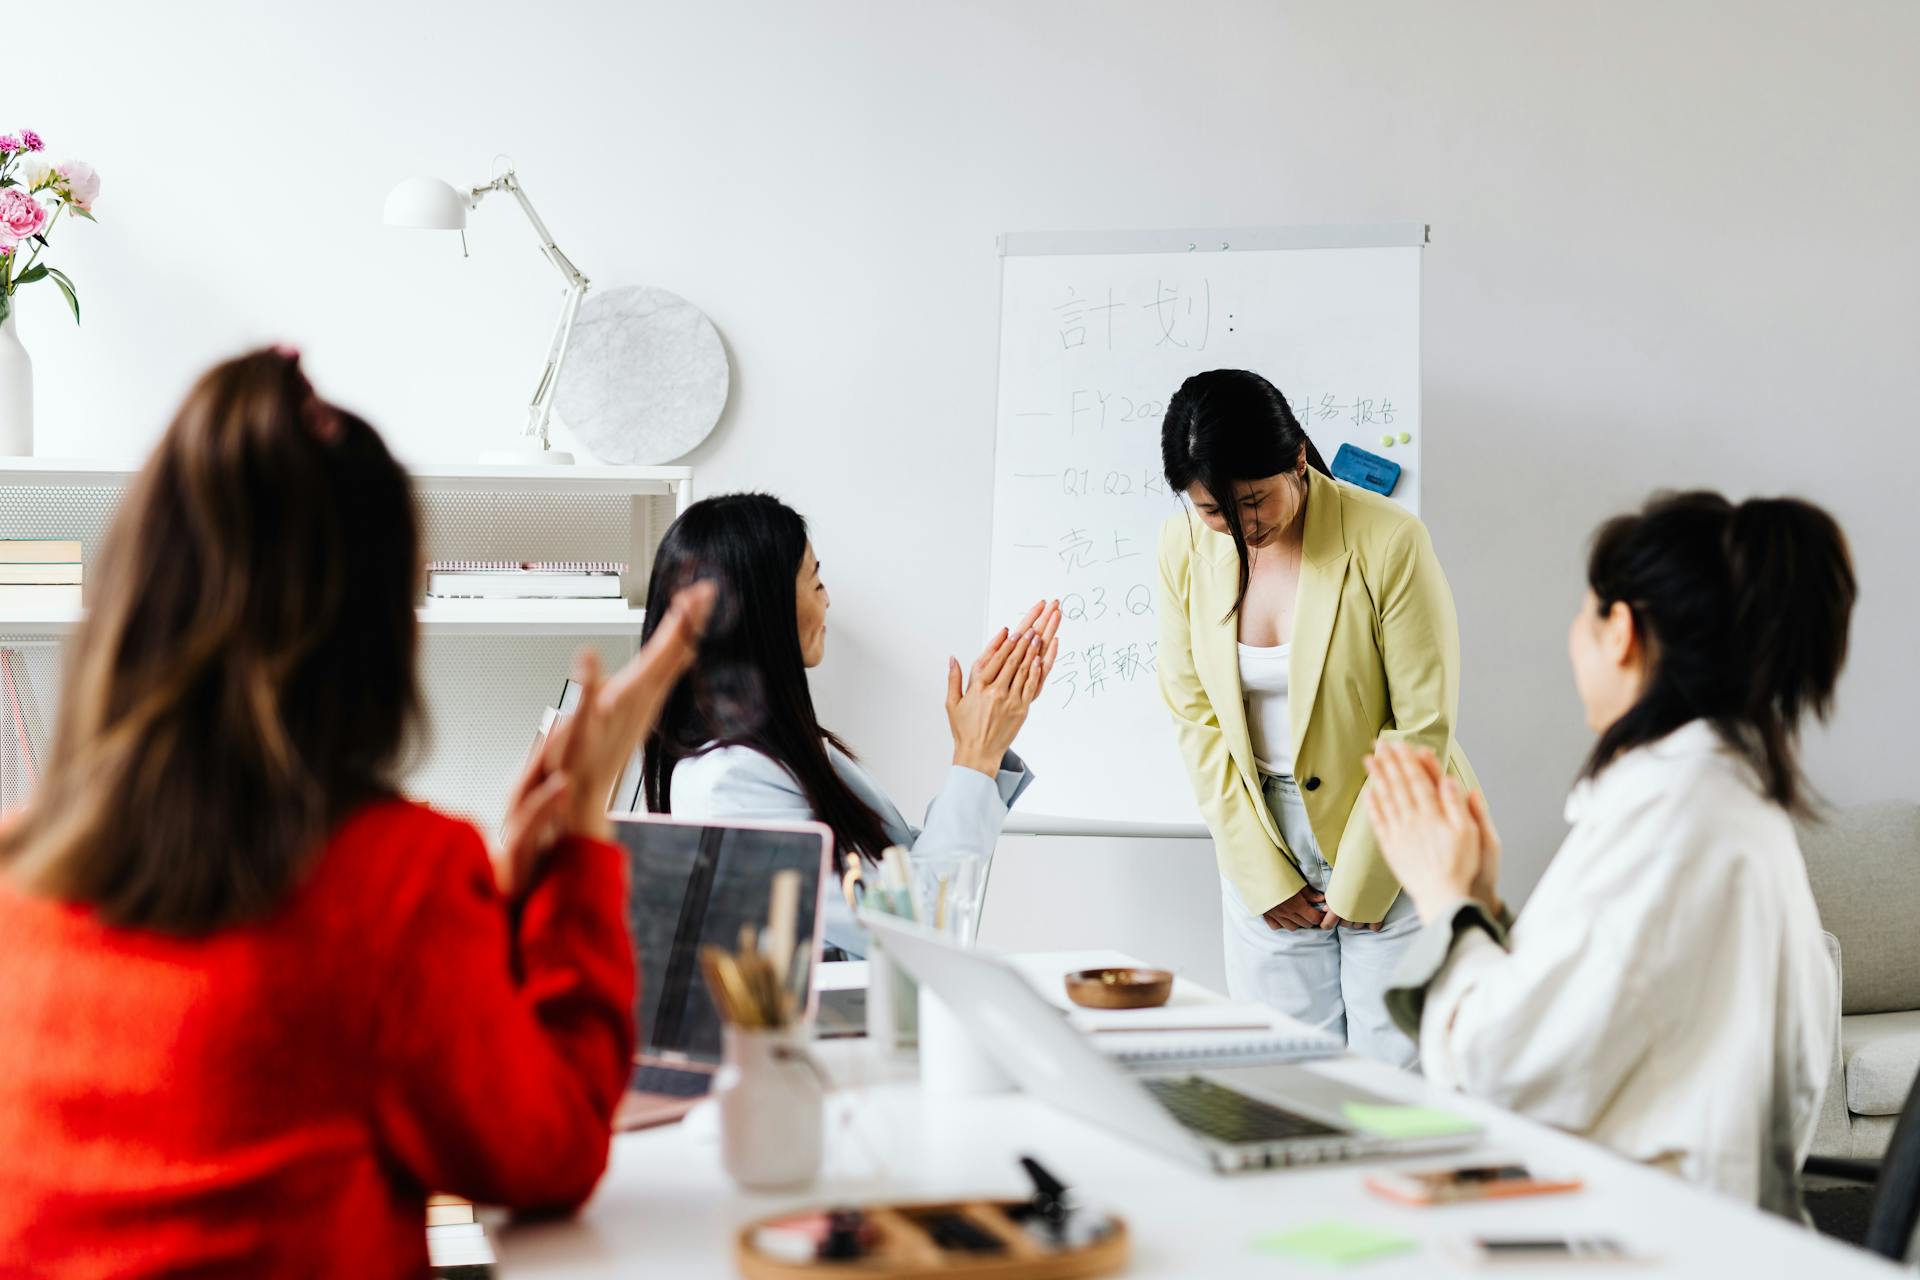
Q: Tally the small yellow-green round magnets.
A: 2